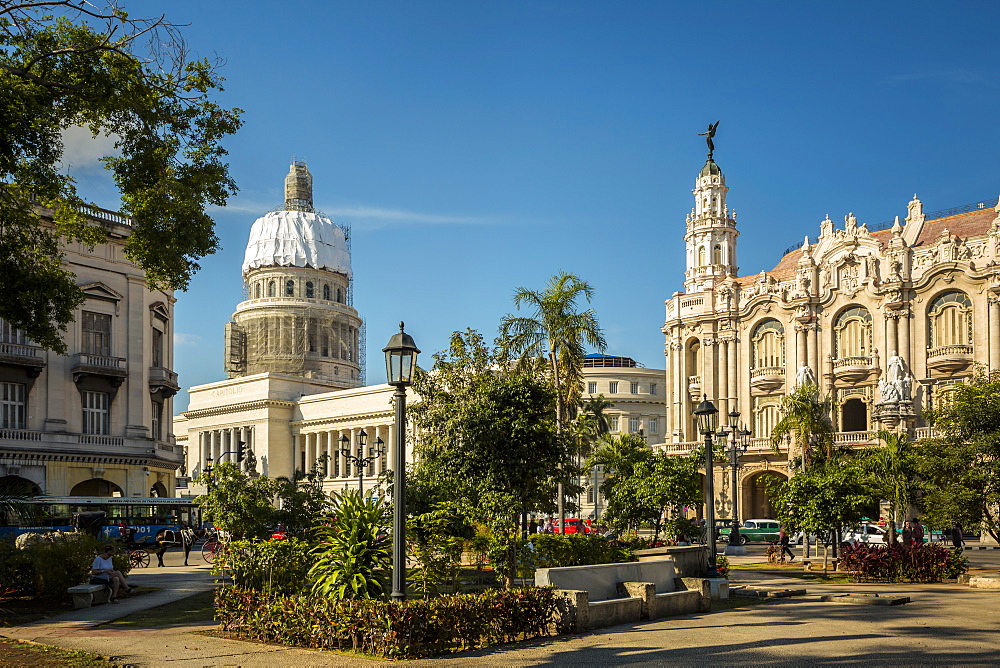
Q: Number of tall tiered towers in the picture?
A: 2